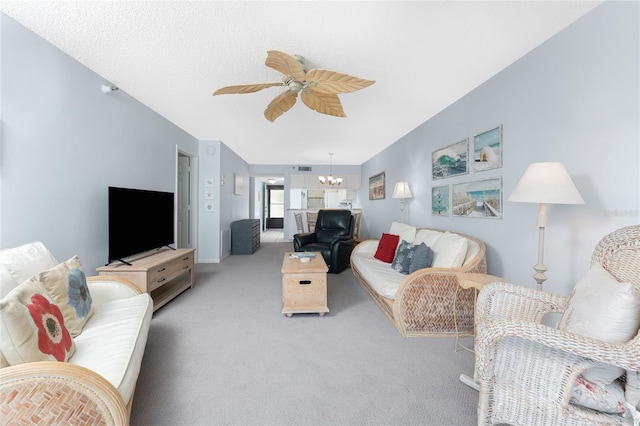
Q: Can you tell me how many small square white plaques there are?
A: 3